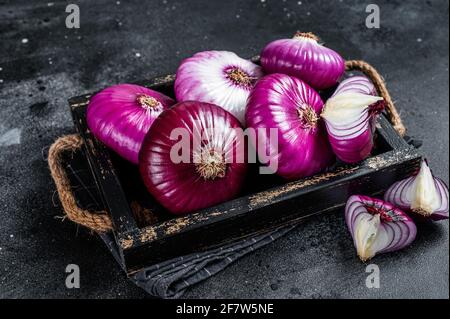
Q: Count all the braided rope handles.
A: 2